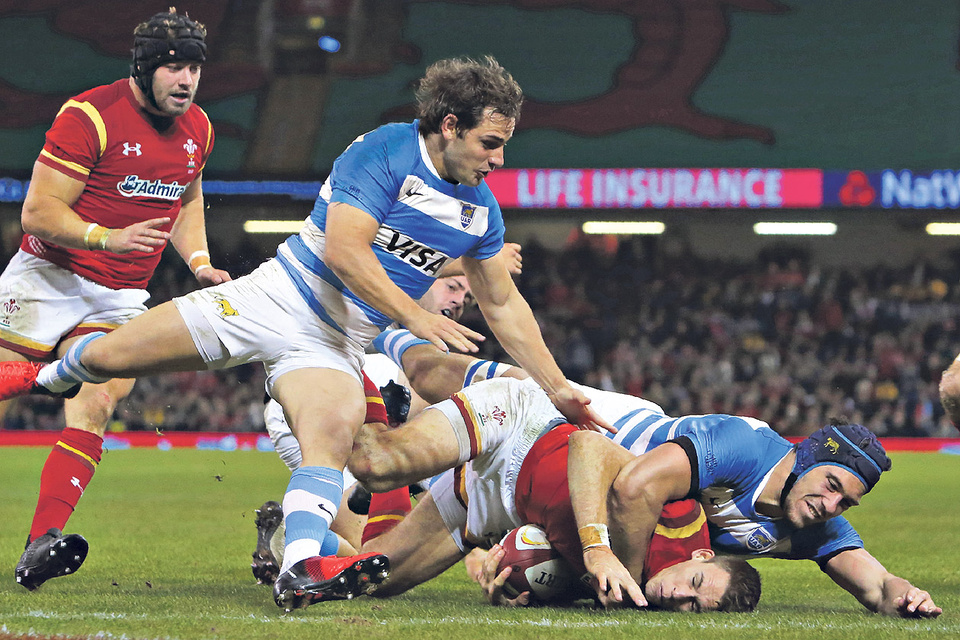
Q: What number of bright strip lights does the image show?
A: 4